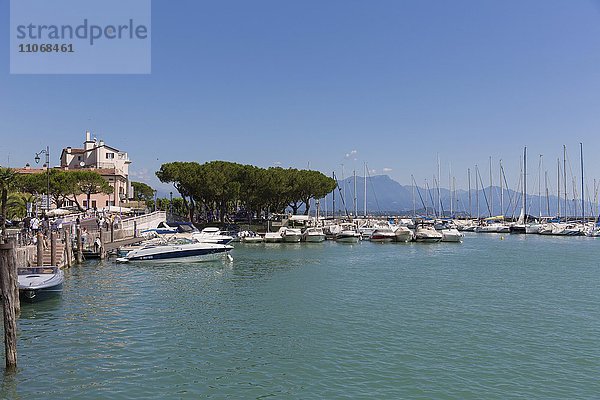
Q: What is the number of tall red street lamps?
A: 0